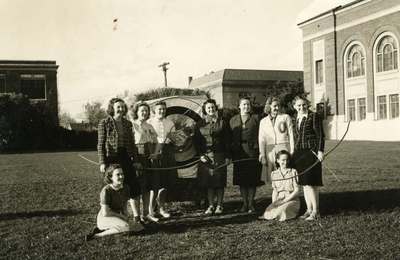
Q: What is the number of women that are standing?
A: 7